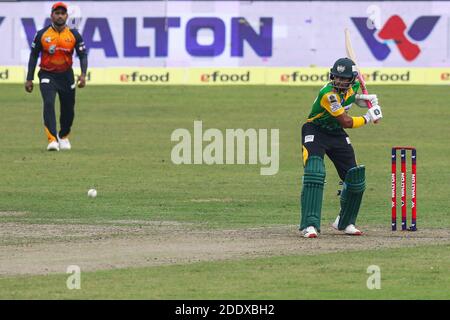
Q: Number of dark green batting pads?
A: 2